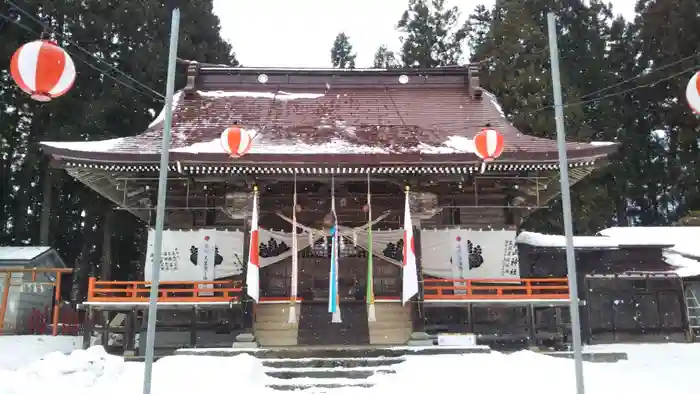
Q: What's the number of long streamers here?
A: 3